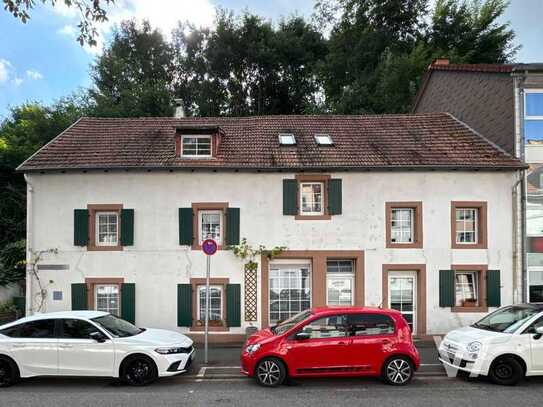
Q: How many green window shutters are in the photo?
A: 12